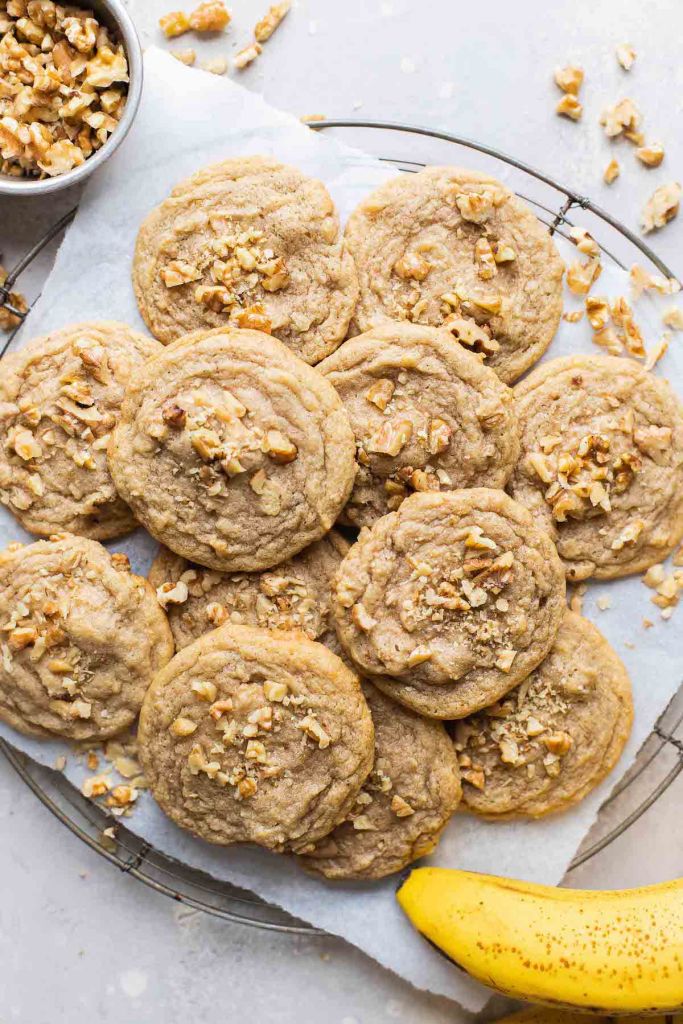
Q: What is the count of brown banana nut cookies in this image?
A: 12